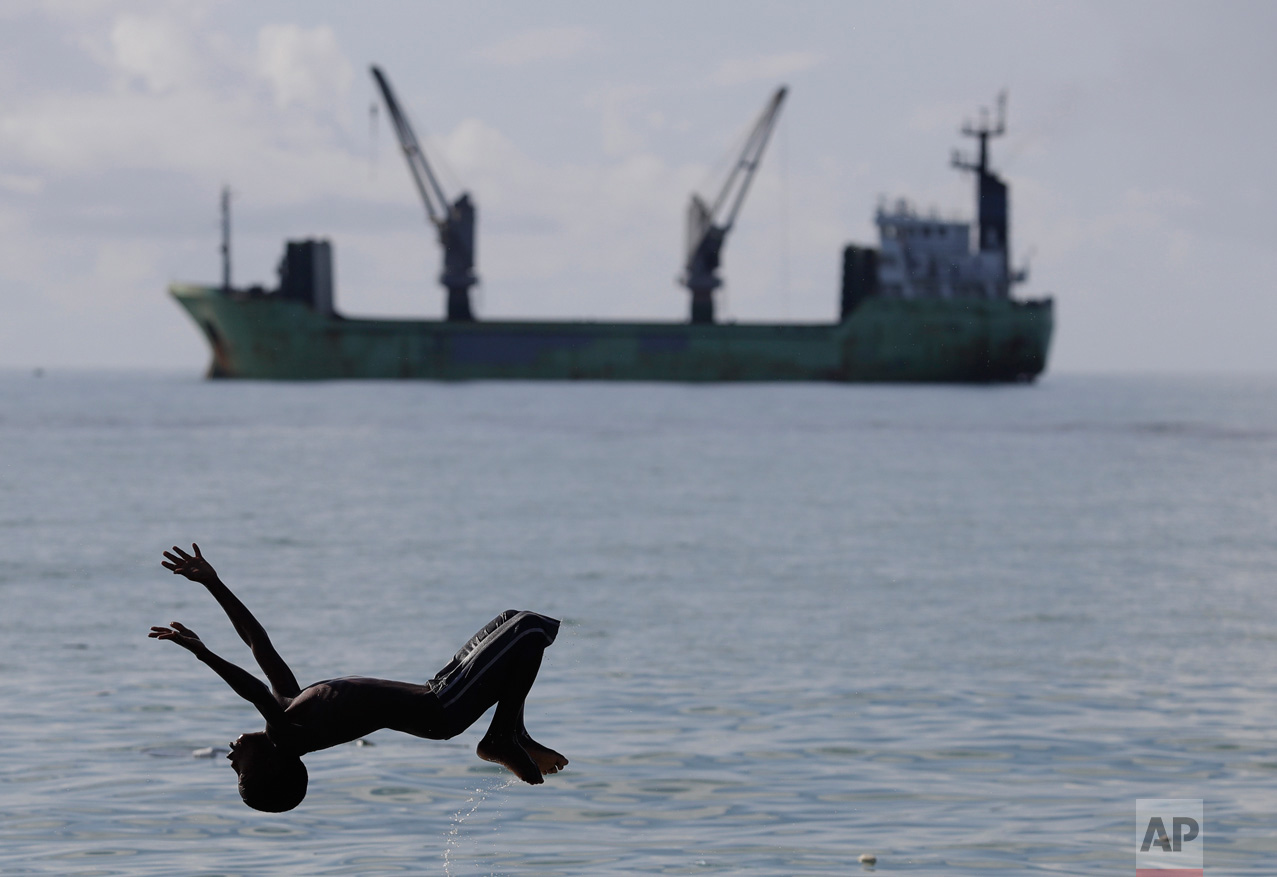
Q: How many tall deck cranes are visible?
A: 2